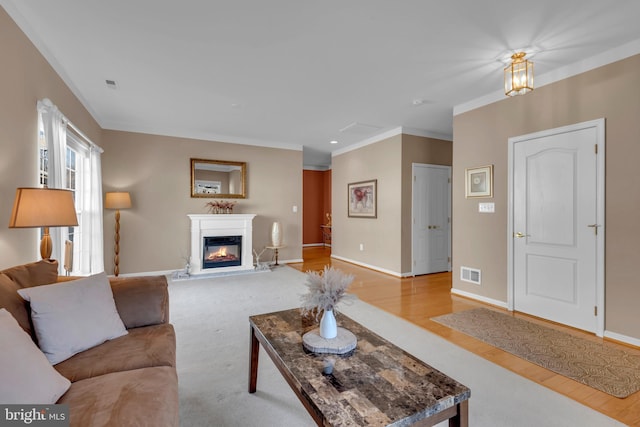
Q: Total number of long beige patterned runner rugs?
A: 1